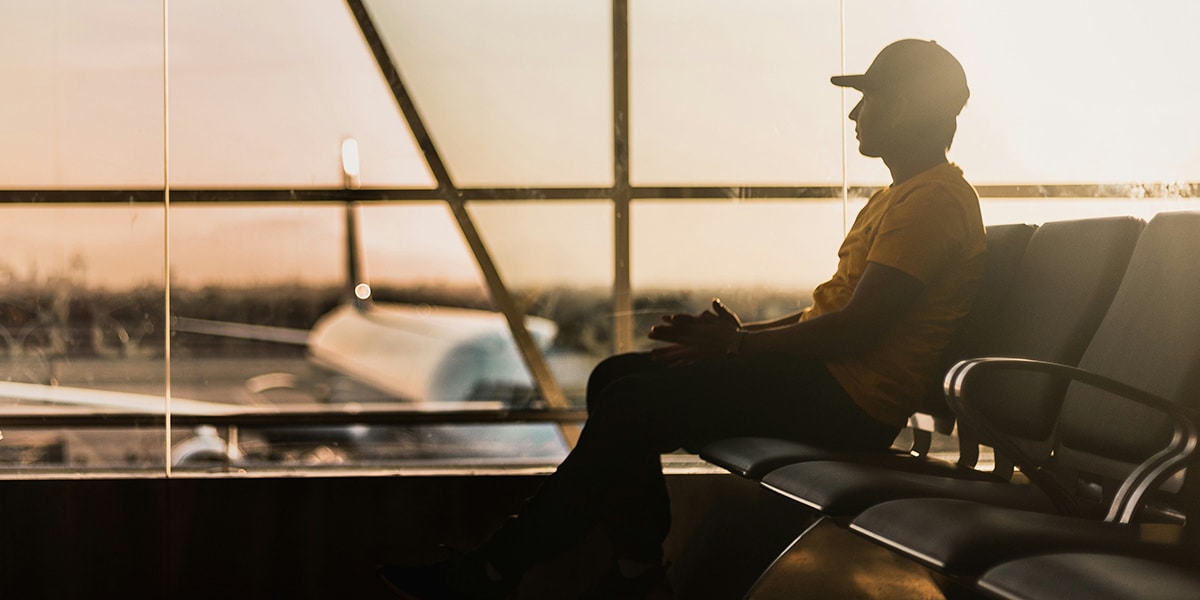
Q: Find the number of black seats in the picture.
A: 4